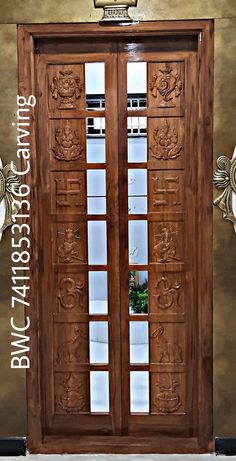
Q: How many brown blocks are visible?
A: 14